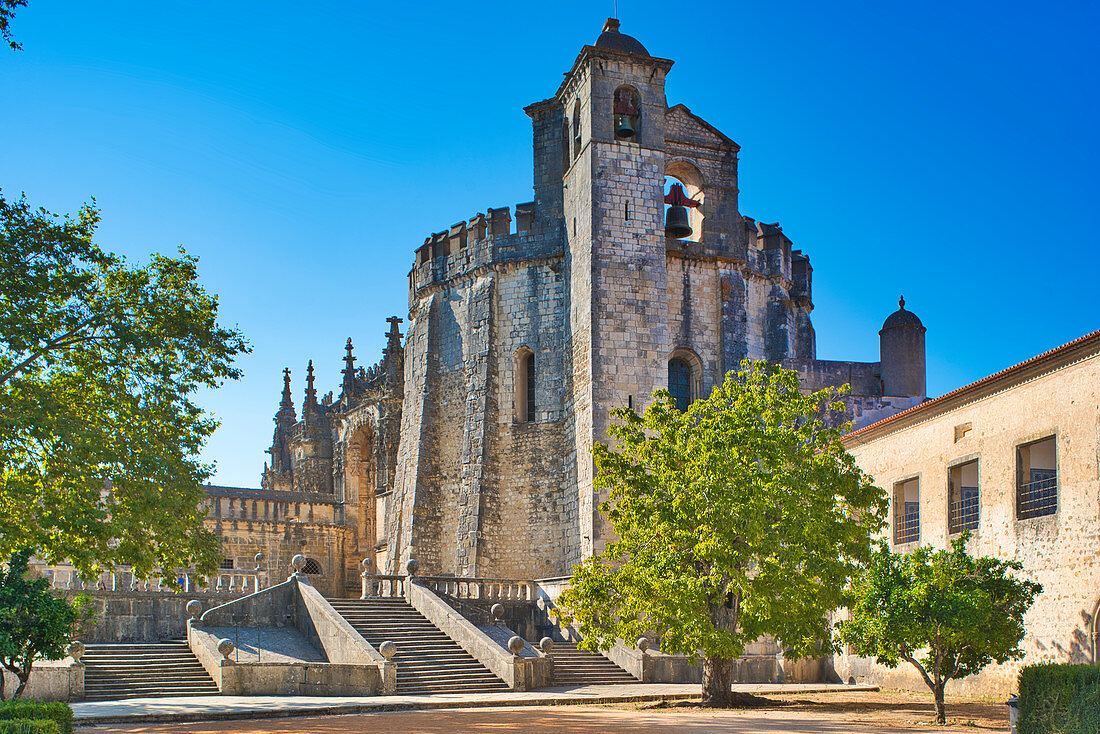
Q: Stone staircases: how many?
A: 3